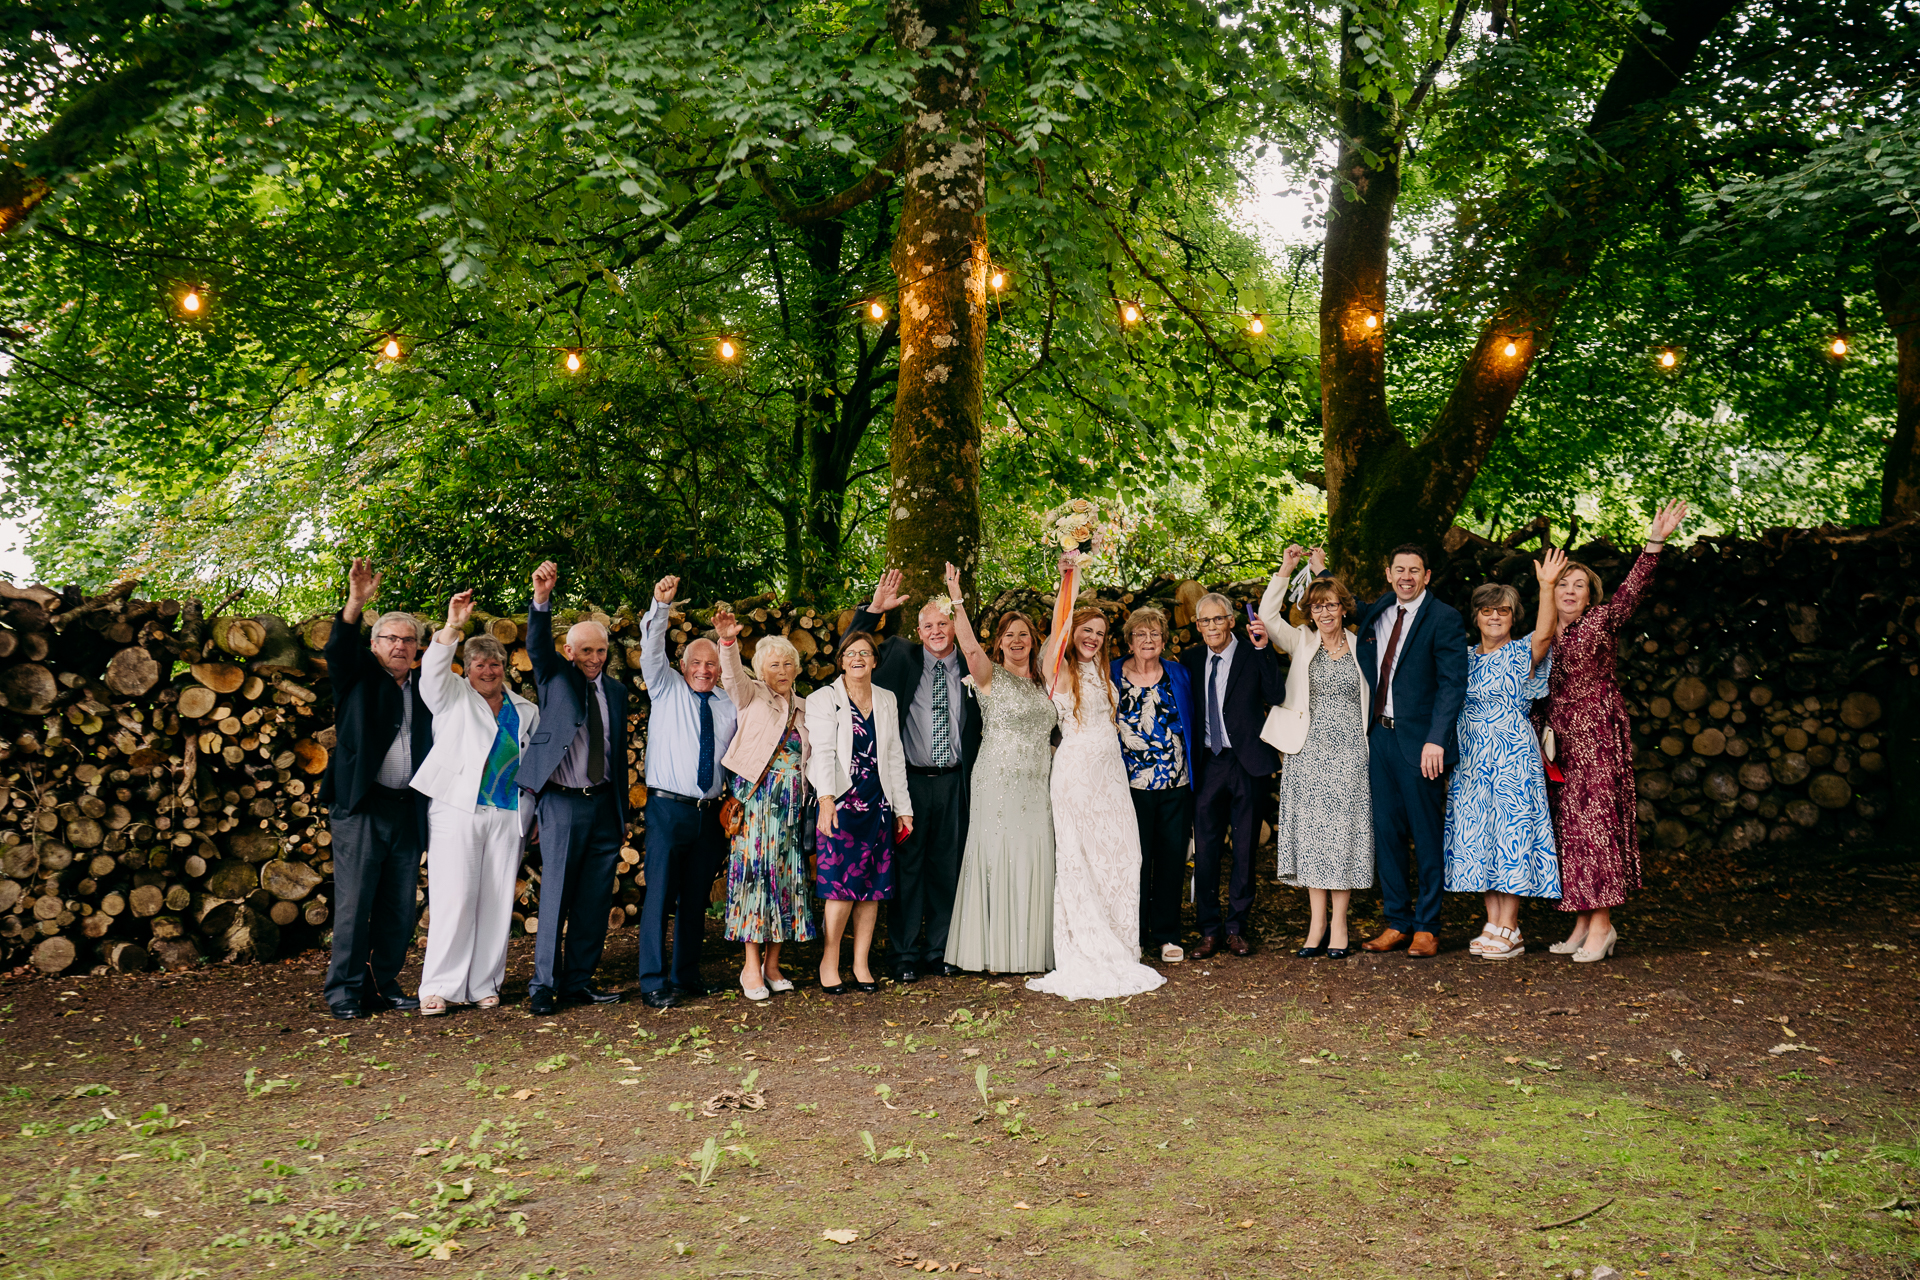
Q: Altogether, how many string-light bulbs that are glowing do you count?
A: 12